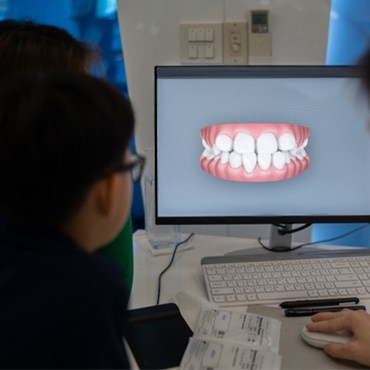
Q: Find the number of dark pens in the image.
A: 2